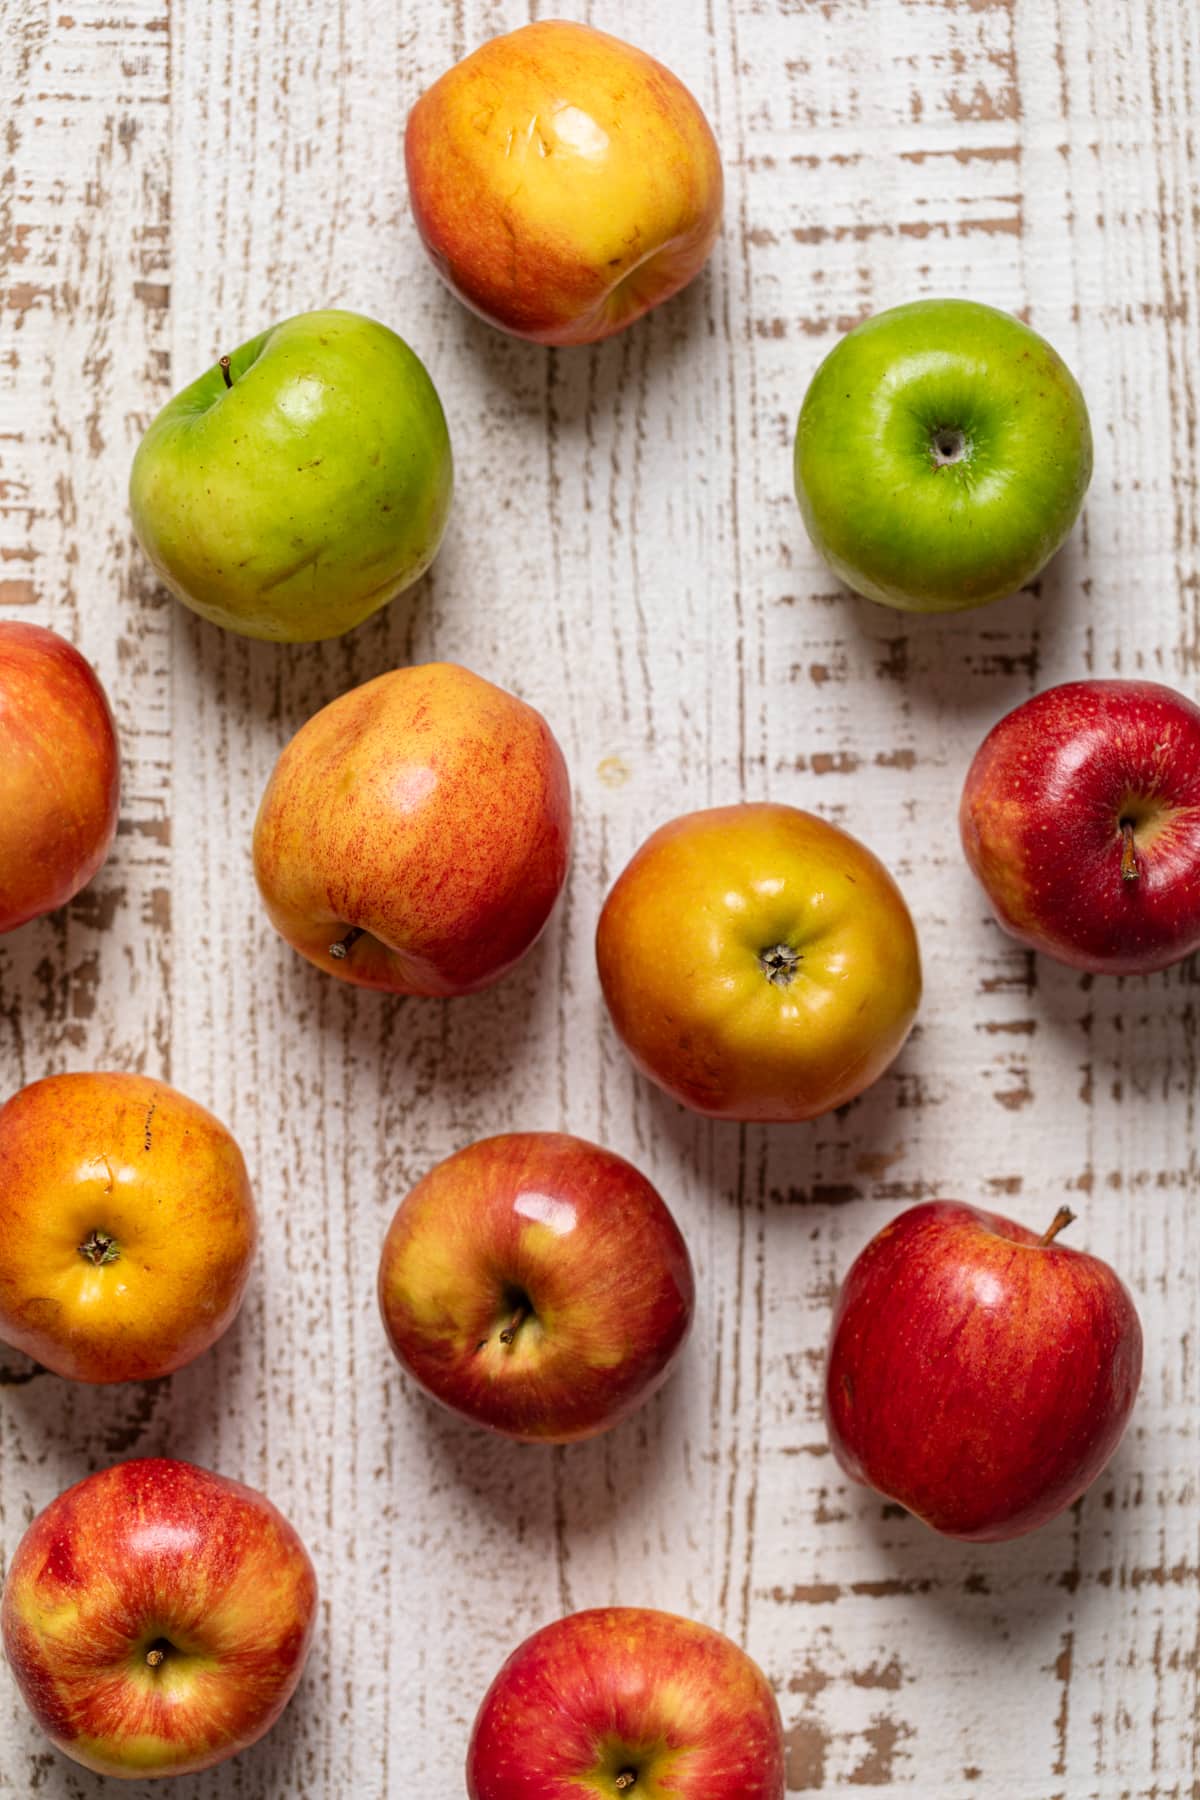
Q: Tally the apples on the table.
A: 12